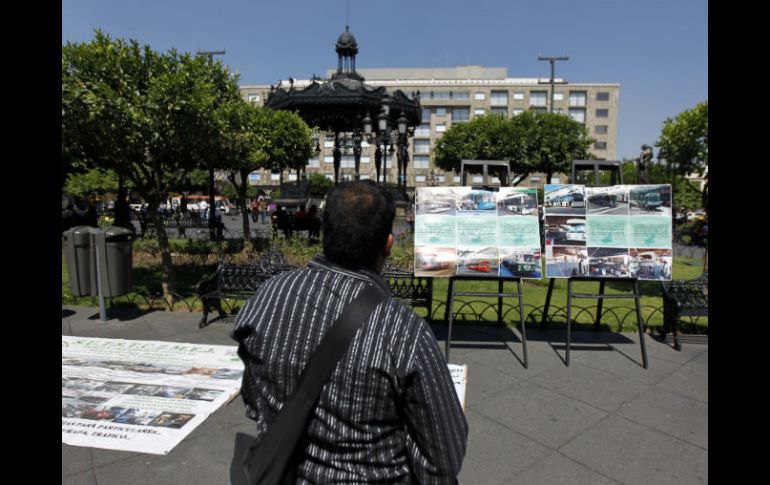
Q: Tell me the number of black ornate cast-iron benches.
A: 3